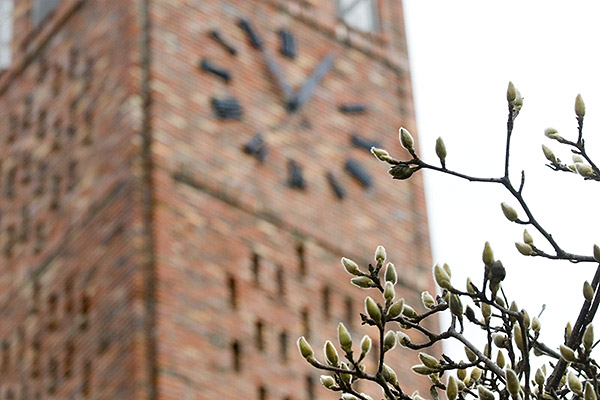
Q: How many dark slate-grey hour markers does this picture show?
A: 11